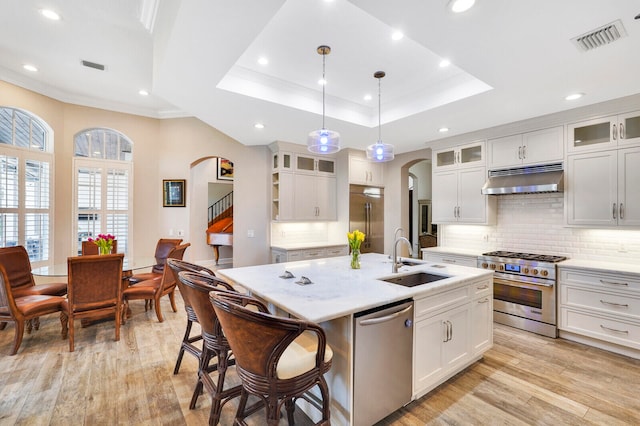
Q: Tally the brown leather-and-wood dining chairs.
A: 6